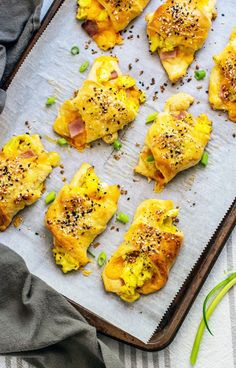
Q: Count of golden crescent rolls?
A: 8